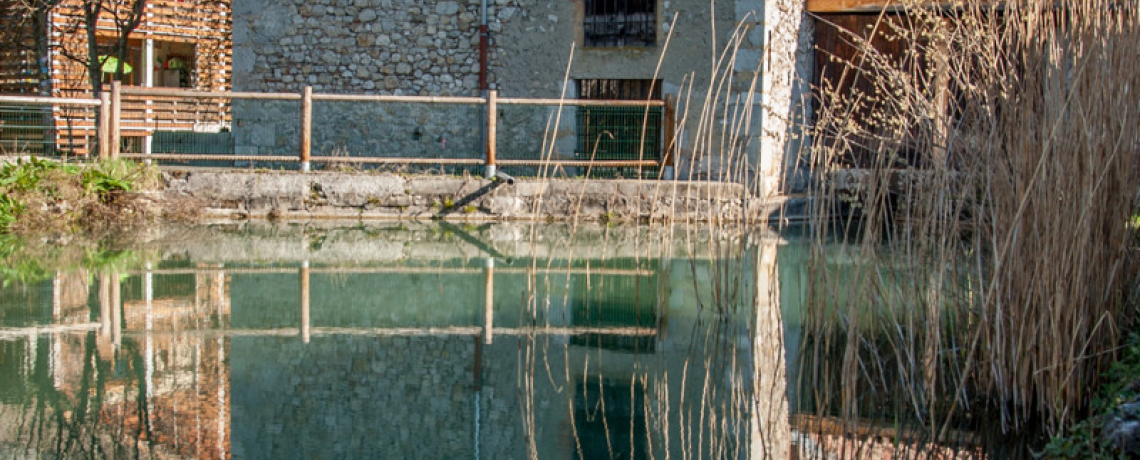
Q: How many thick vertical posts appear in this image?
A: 5